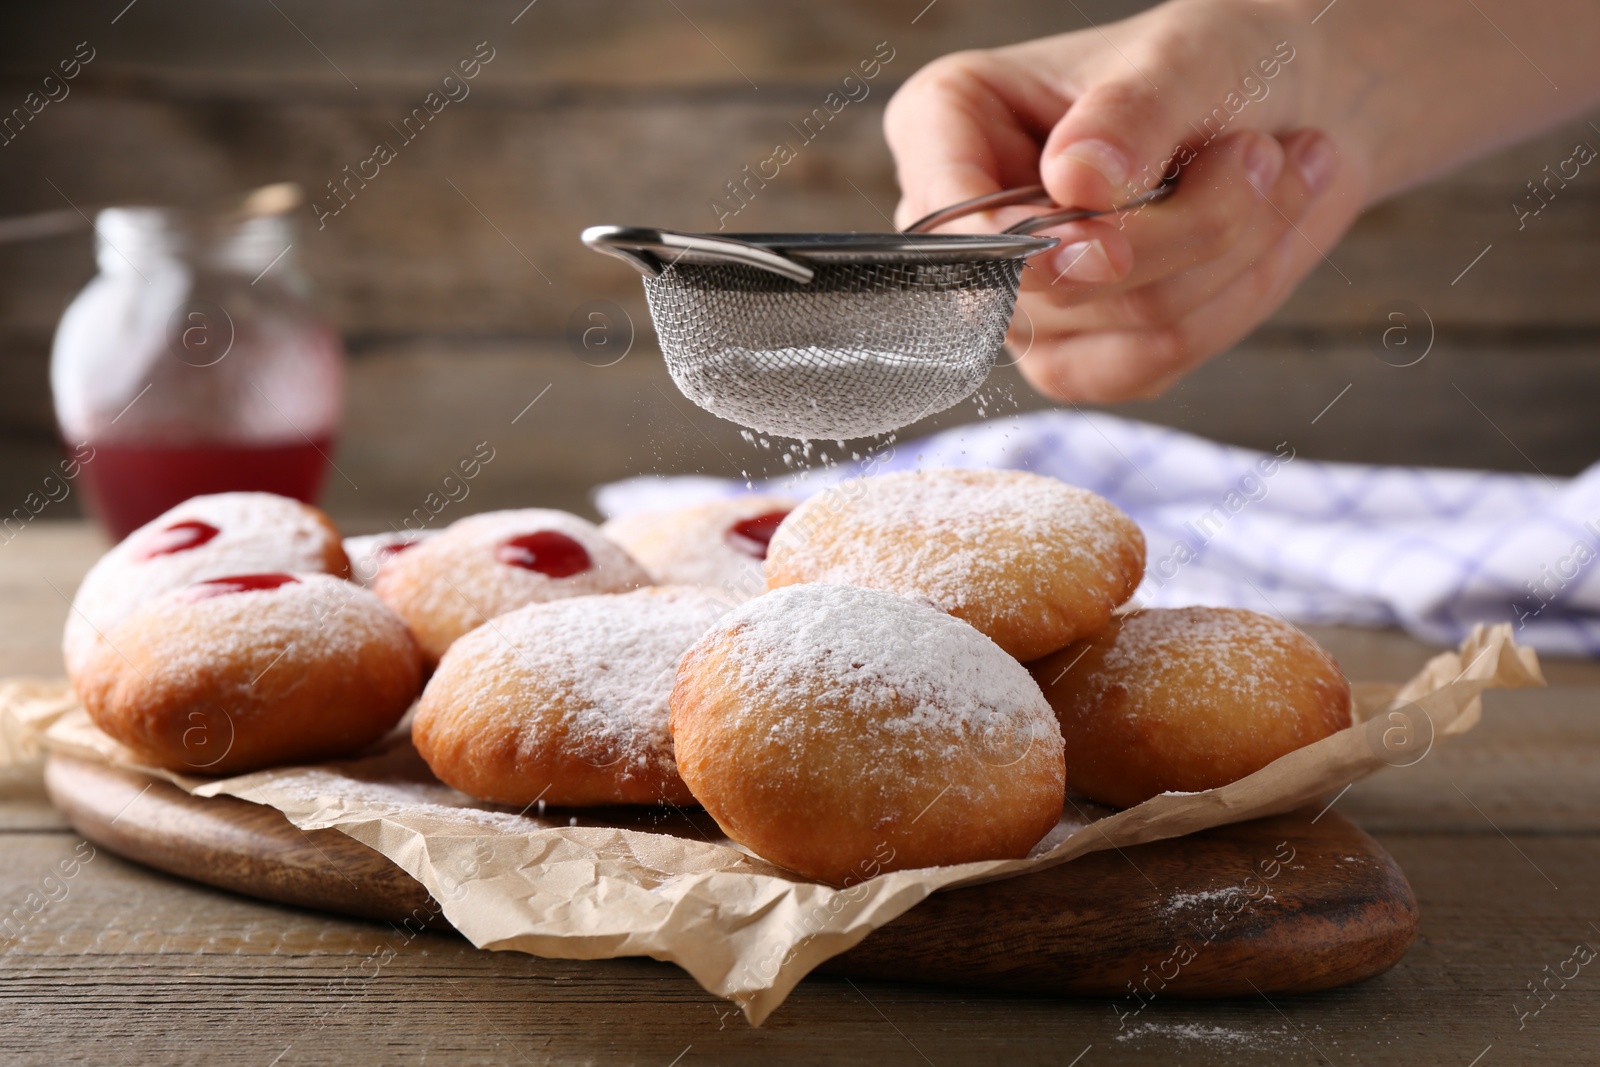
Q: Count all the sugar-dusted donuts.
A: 9